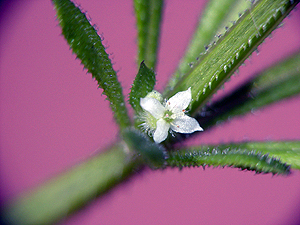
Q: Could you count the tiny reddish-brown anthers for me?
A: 3